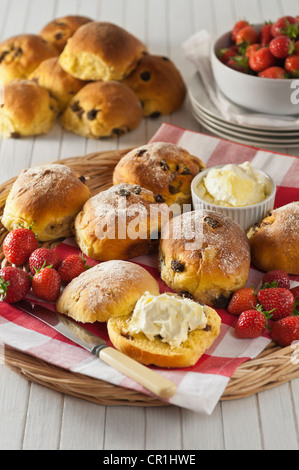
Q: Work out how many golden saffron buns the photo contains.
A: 13